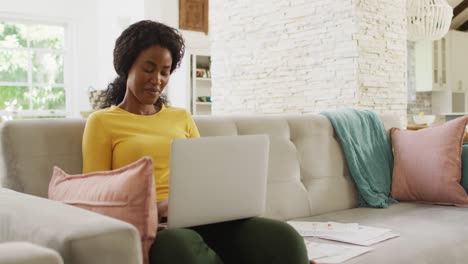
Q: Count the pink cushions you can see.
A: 2